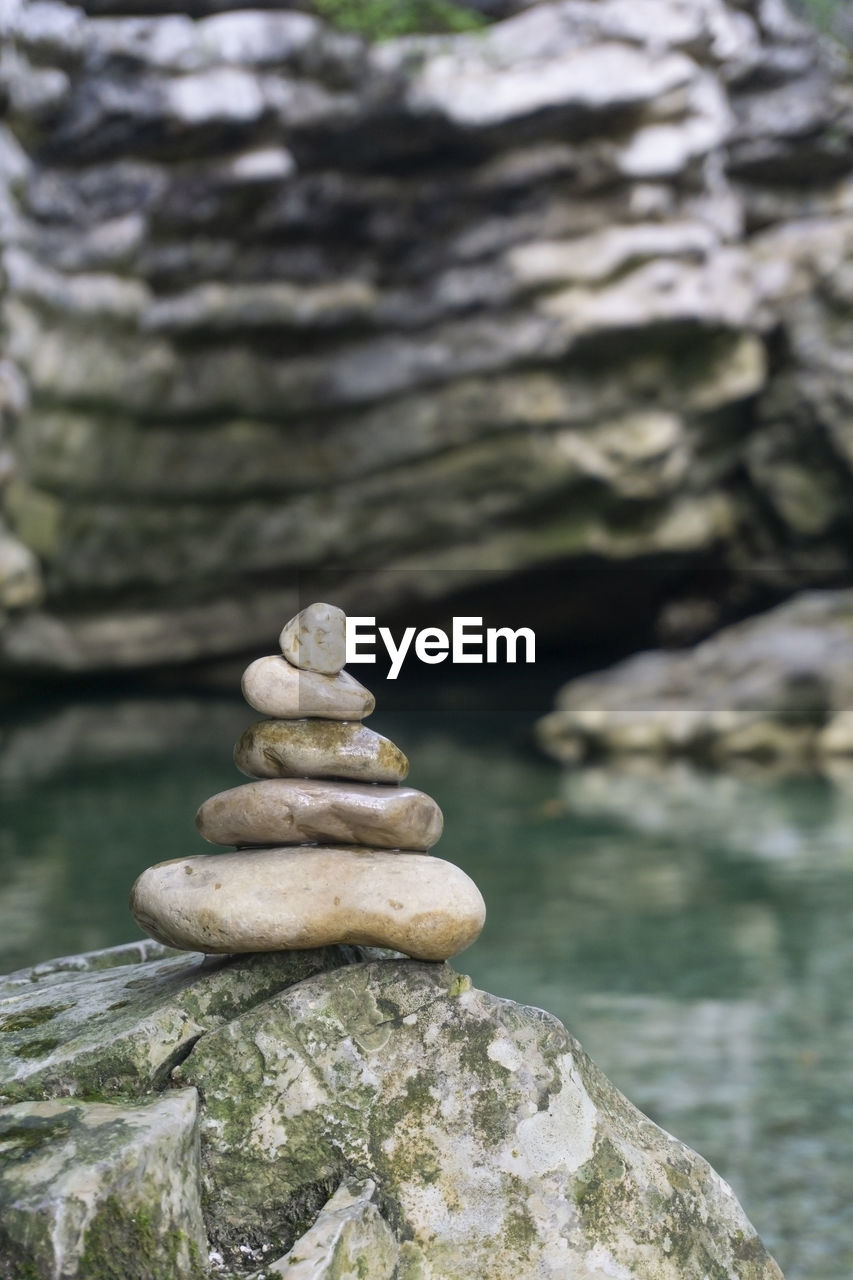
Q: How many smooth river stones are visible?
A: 5